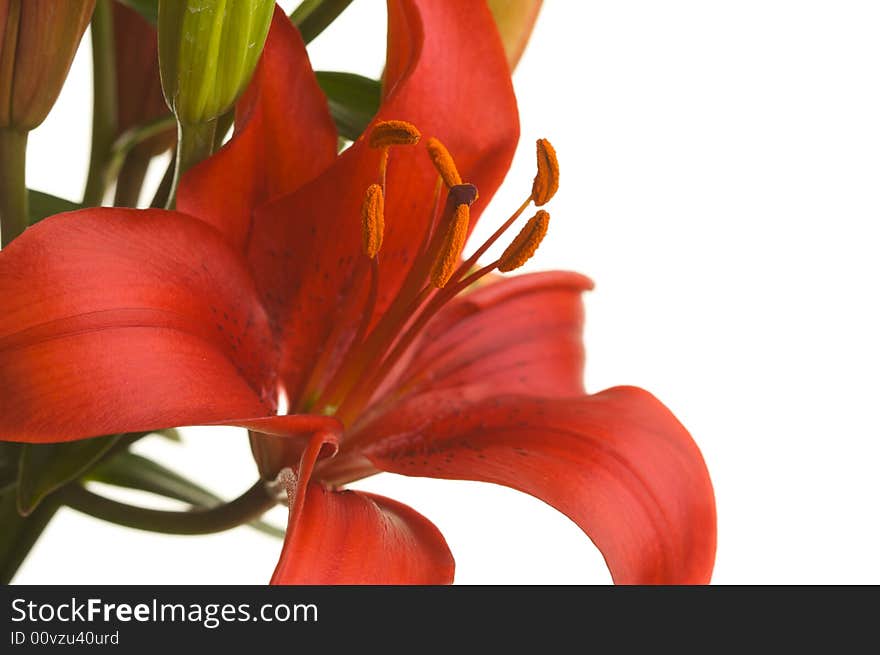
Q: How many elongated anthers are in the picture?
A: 6